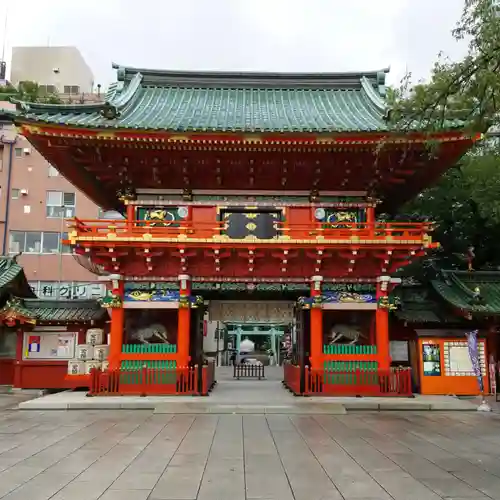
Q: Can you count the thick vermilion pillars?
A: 4